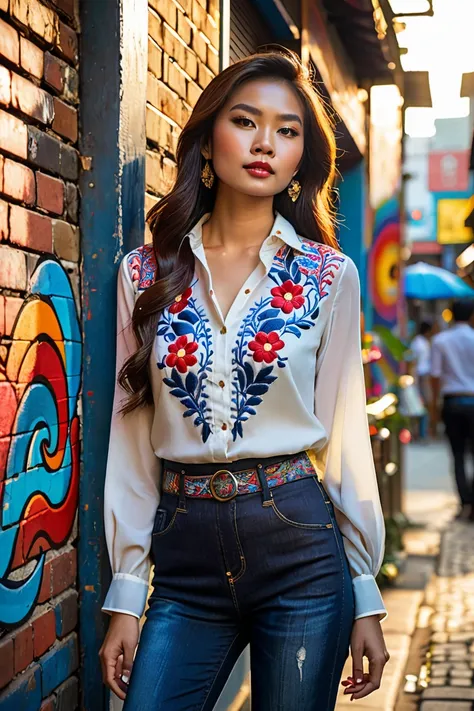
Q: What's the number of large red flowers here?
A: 4